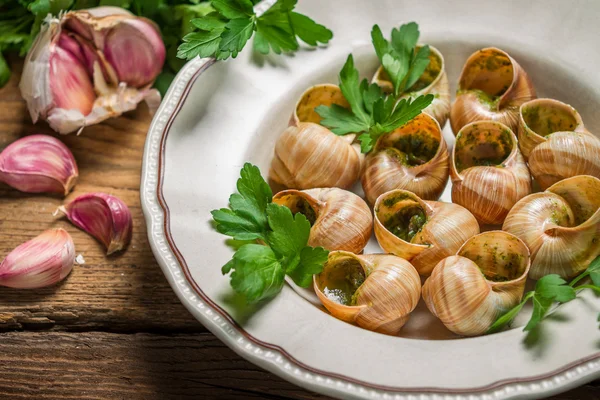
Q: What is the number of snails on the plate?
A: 11